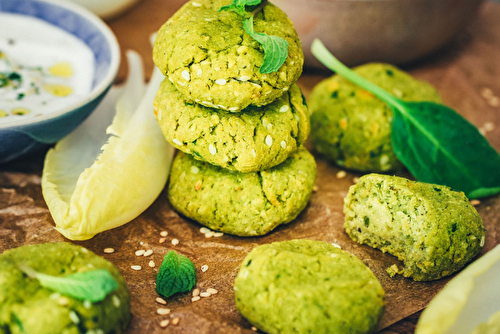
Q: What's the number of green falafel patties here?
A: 7